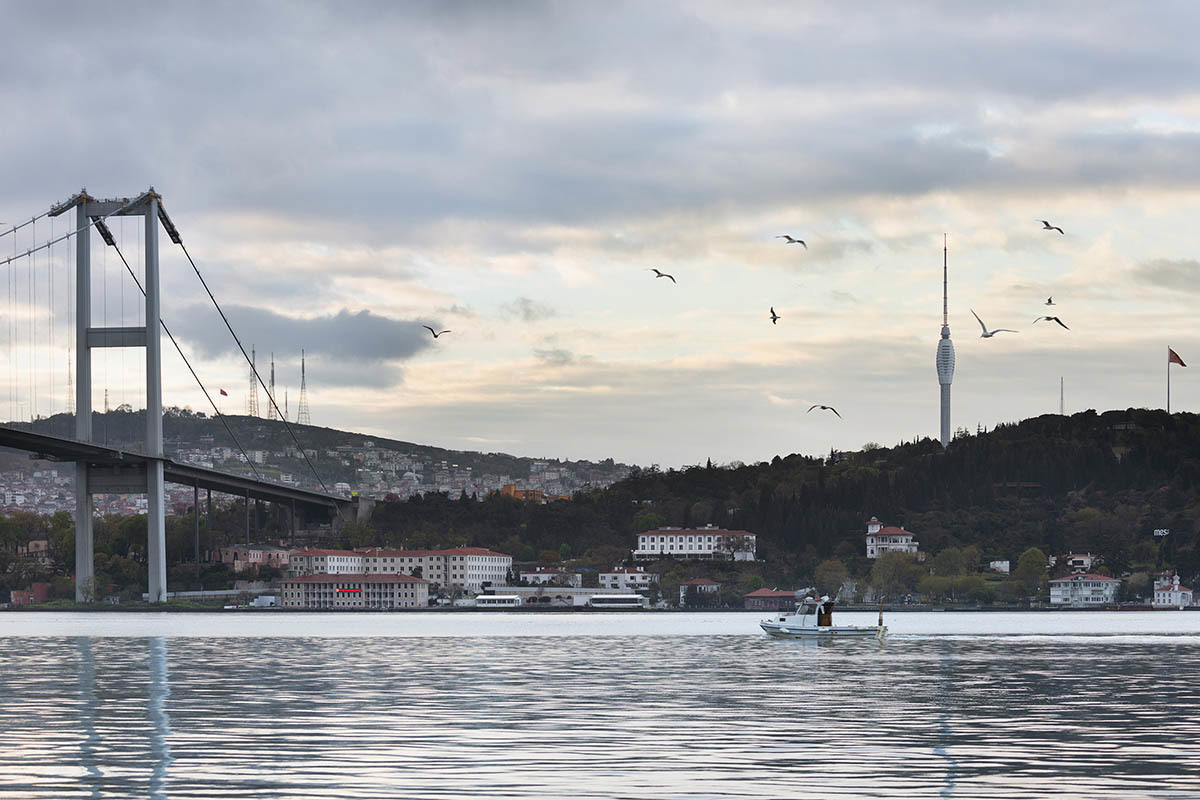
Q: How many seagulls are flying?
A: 9